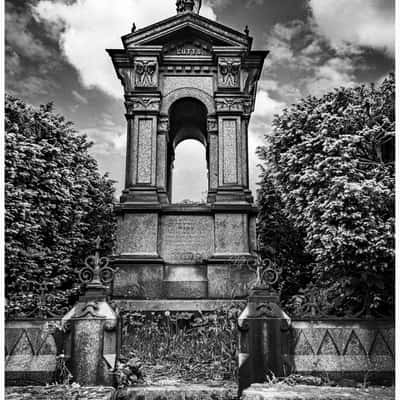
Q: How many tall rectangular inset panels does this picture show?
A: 2